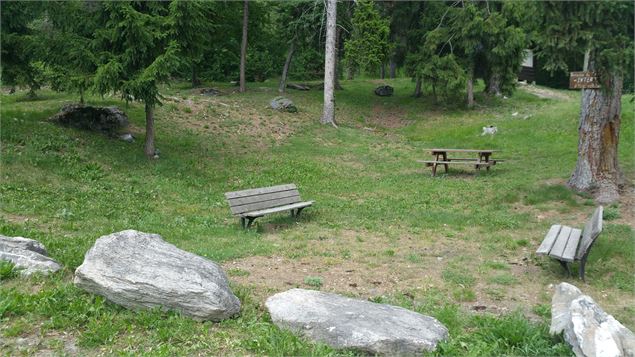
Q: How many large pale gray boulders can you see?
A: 4